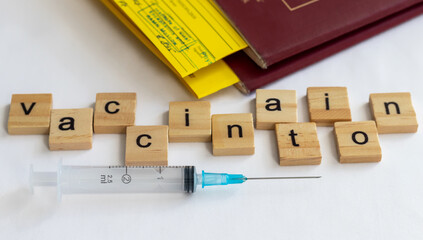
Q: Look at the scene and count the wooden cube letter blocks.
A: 11